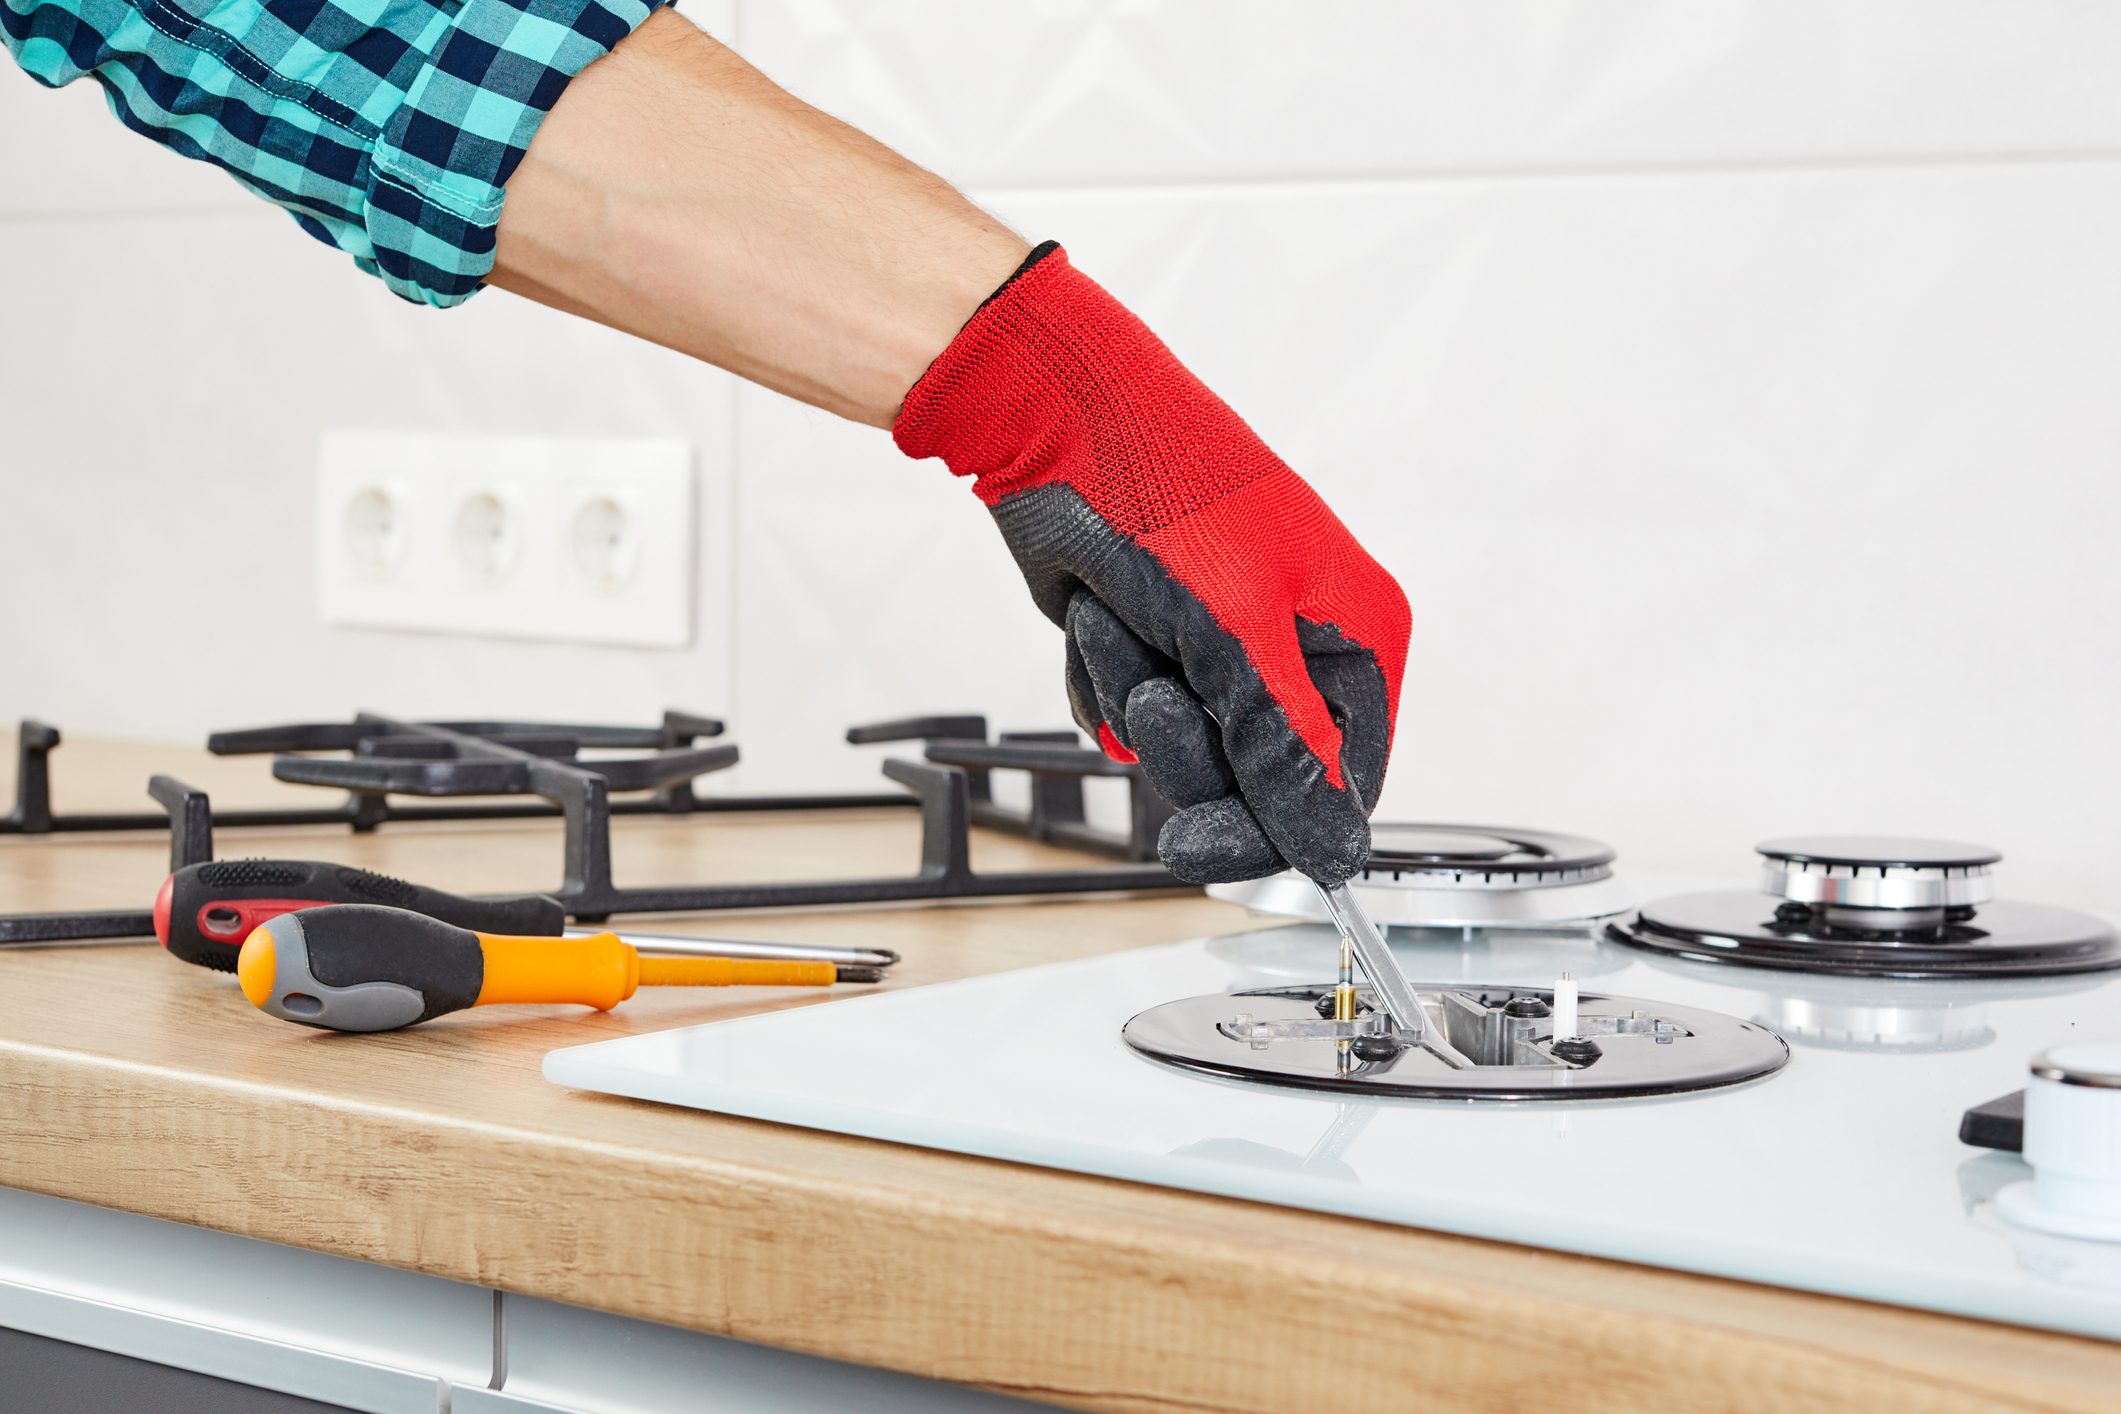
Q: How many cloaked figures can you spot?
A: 0